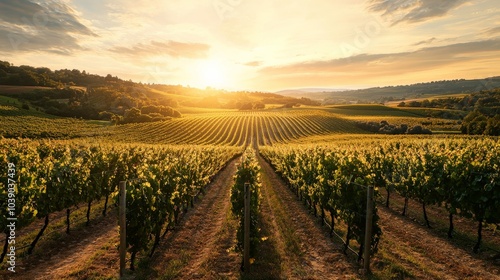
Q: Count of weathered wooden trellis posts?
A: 3